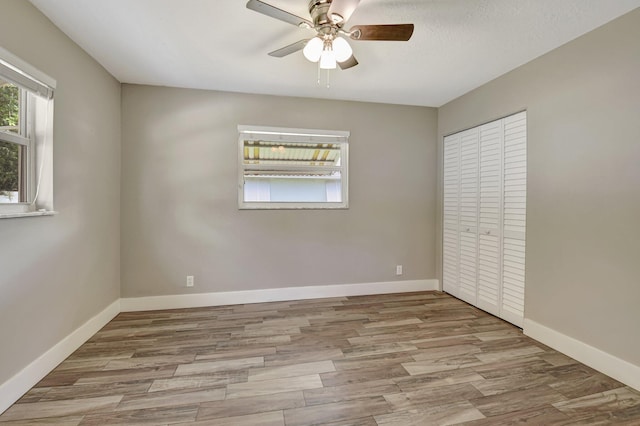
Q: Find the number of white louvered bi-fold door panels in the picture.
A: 4